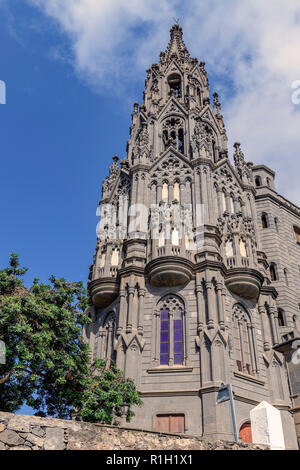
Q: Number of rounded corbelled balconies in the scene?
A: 3